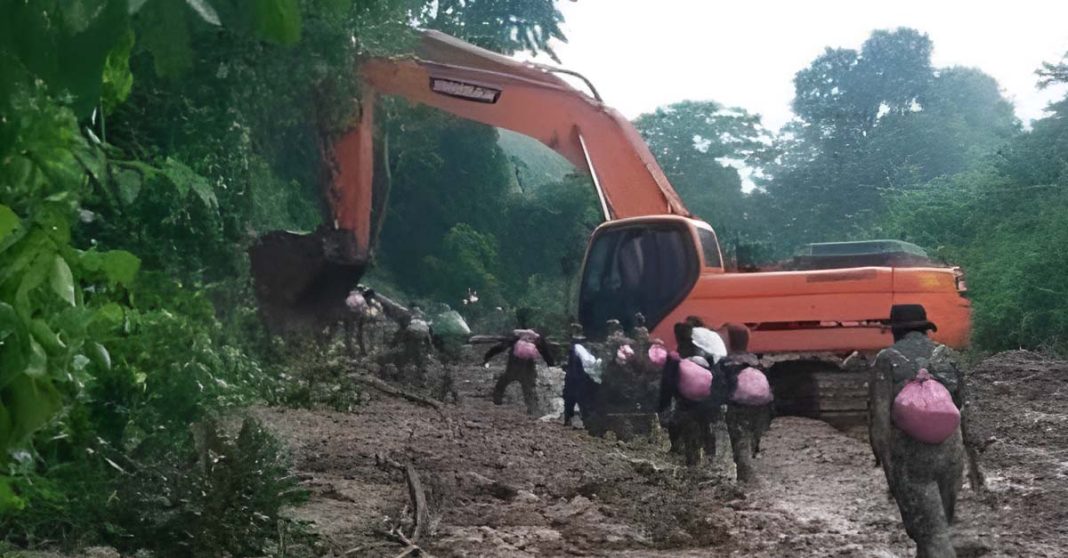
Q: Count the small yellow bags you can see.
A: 0